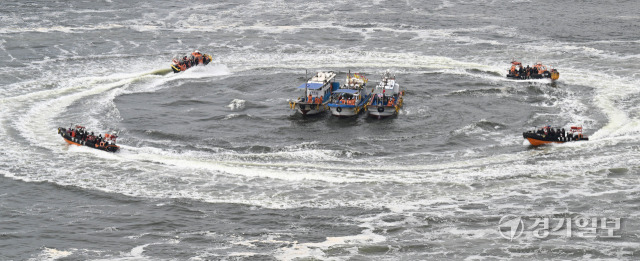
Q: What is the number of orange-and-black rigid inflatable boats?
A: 4